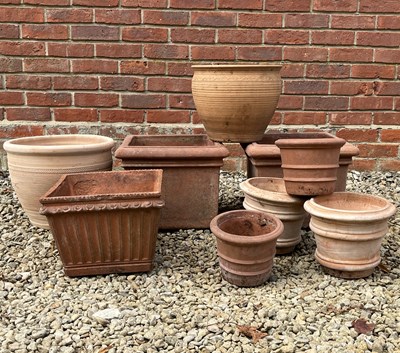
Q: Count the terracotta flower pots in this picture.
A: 9